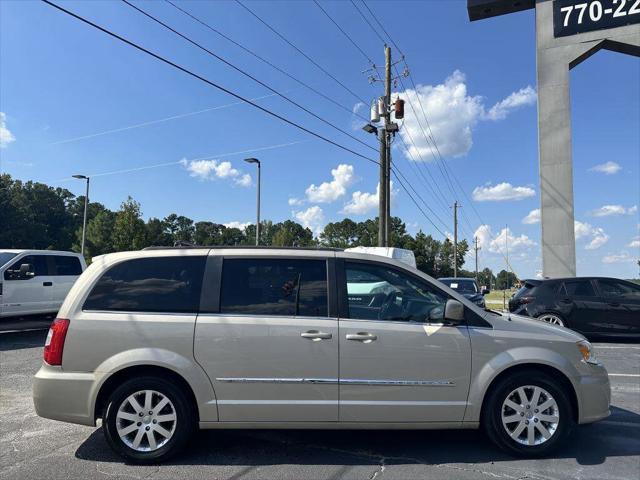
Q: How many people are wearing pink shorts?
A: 0